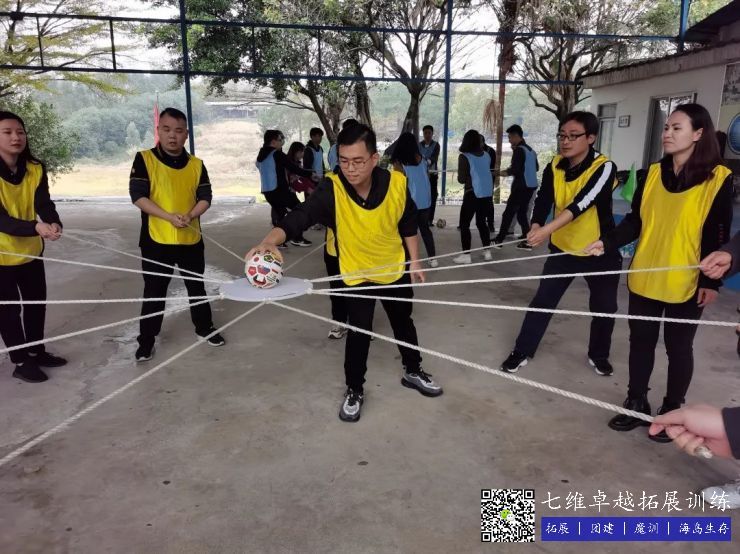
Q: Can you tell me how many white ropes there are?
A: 12